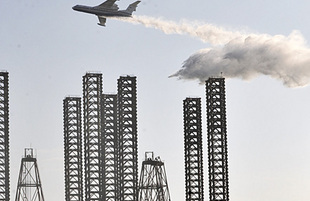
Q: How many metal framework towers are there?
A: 9